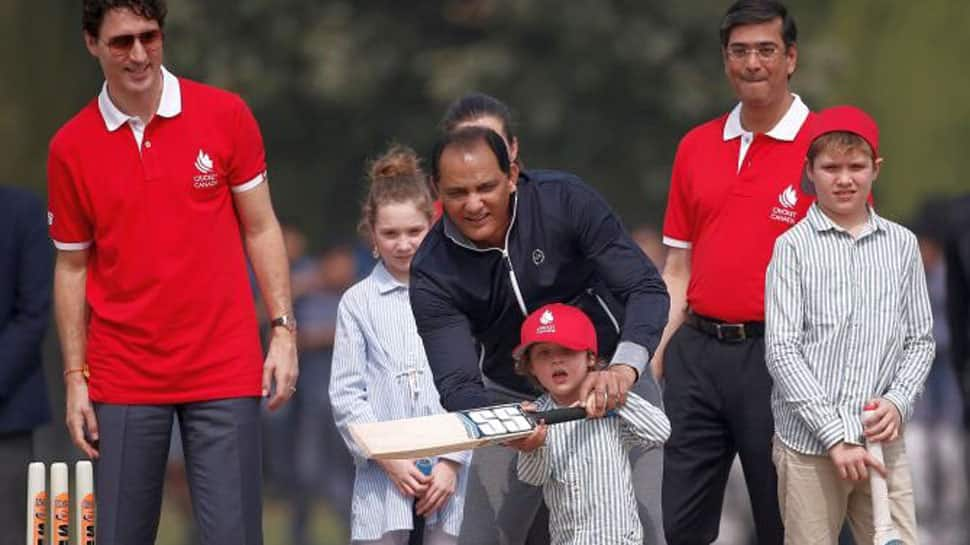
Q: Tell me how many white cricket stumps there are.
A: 3